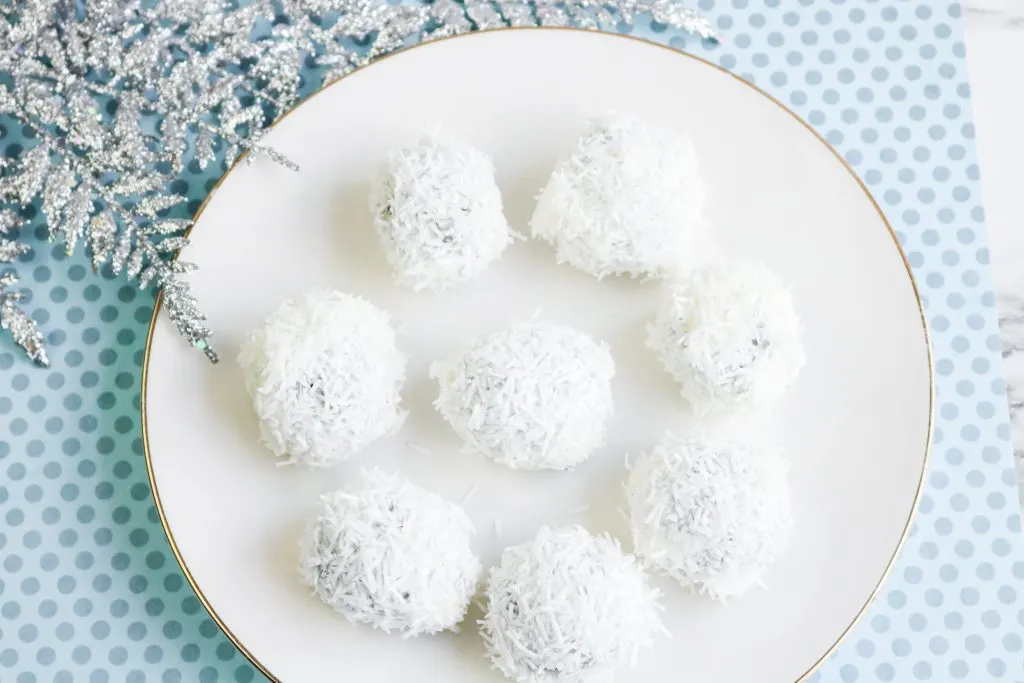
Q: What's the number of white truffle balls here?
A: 8